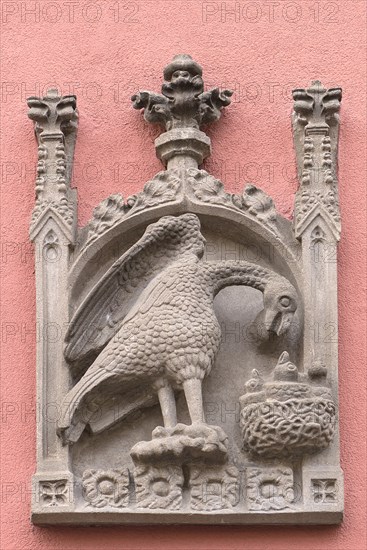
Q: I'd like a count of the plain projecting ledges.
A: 1